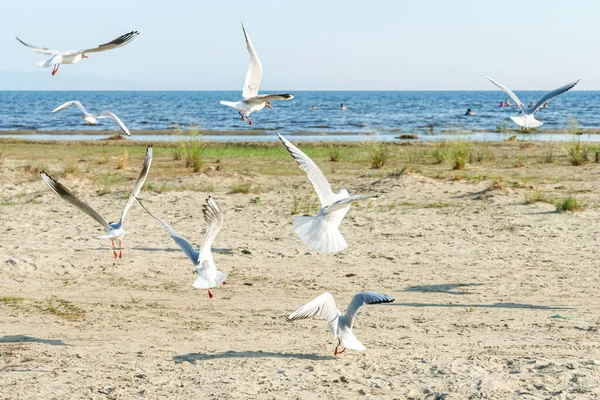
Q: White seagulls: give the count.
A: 8